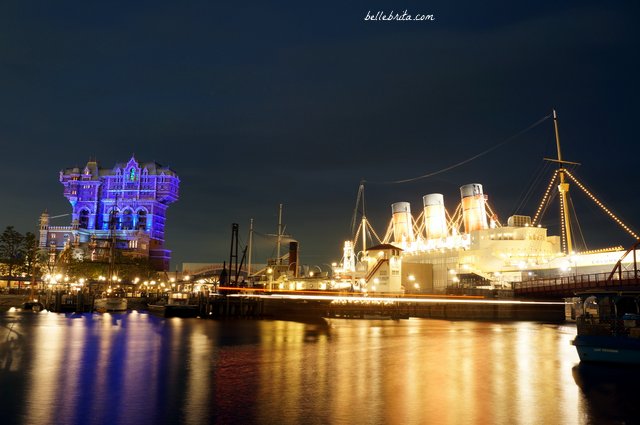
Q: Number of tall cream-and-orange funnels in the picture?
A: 3